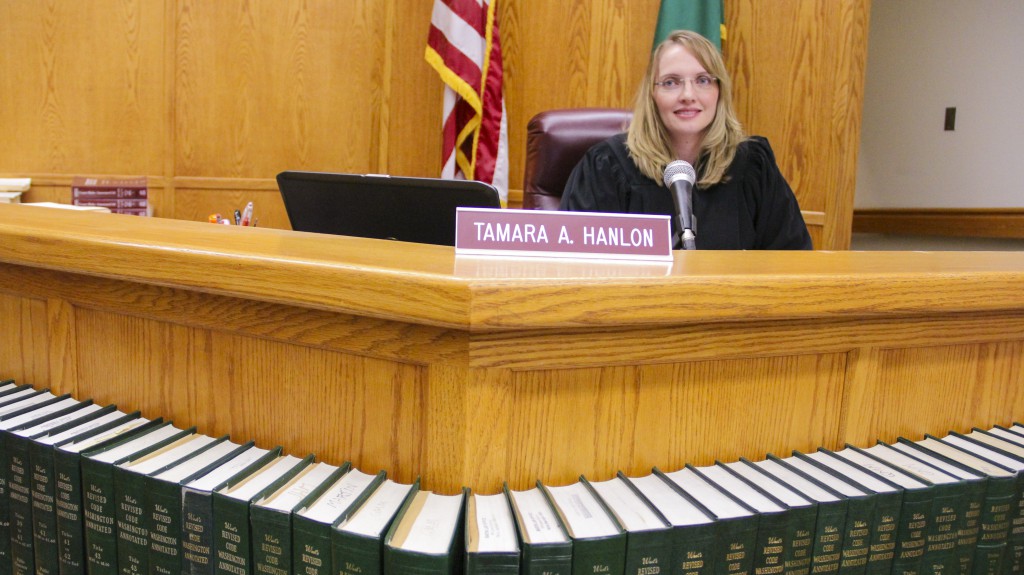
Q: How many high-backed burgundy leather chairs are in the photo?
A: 1